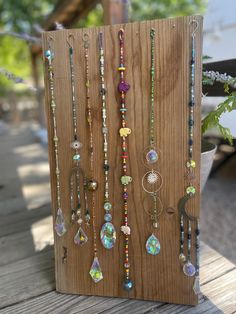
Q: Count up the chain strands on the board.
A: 7